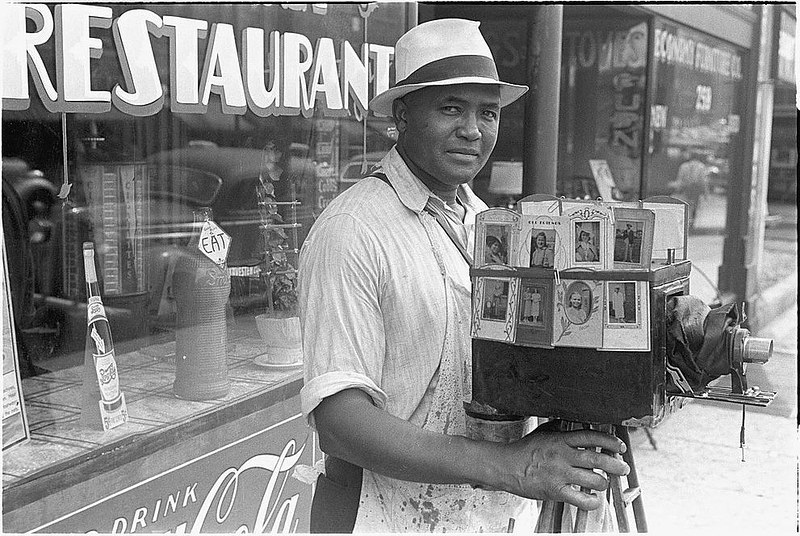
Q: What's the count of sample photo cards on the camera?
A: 8